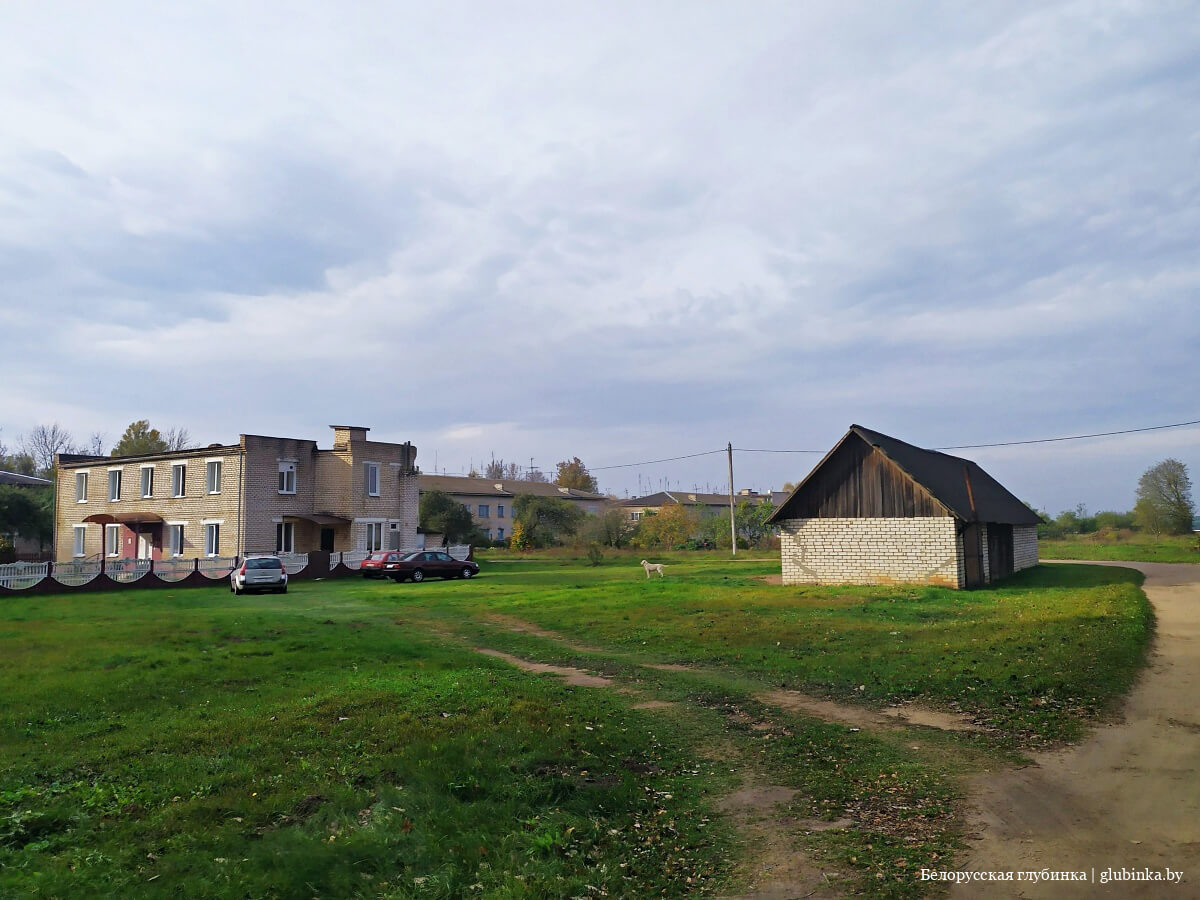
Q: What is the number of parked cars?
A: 3